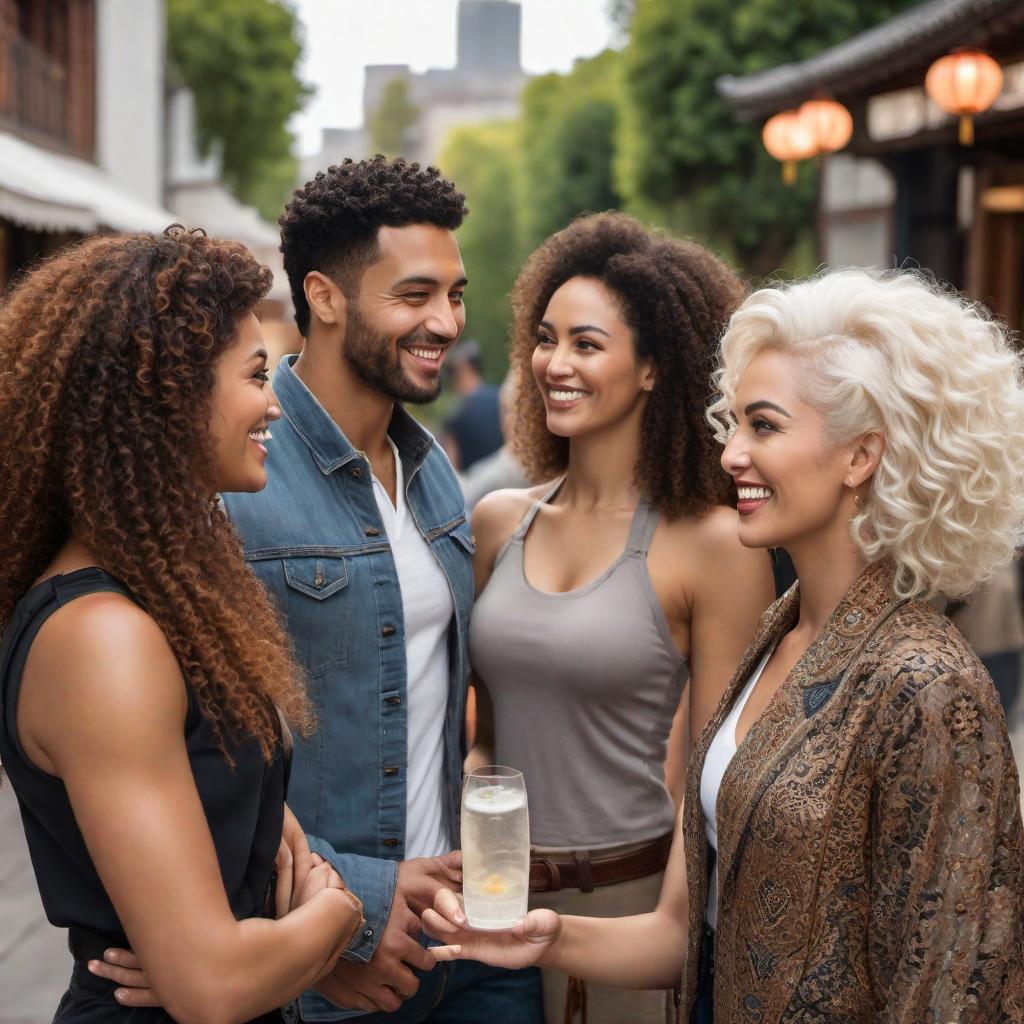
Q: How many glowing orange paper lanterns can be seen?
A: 3